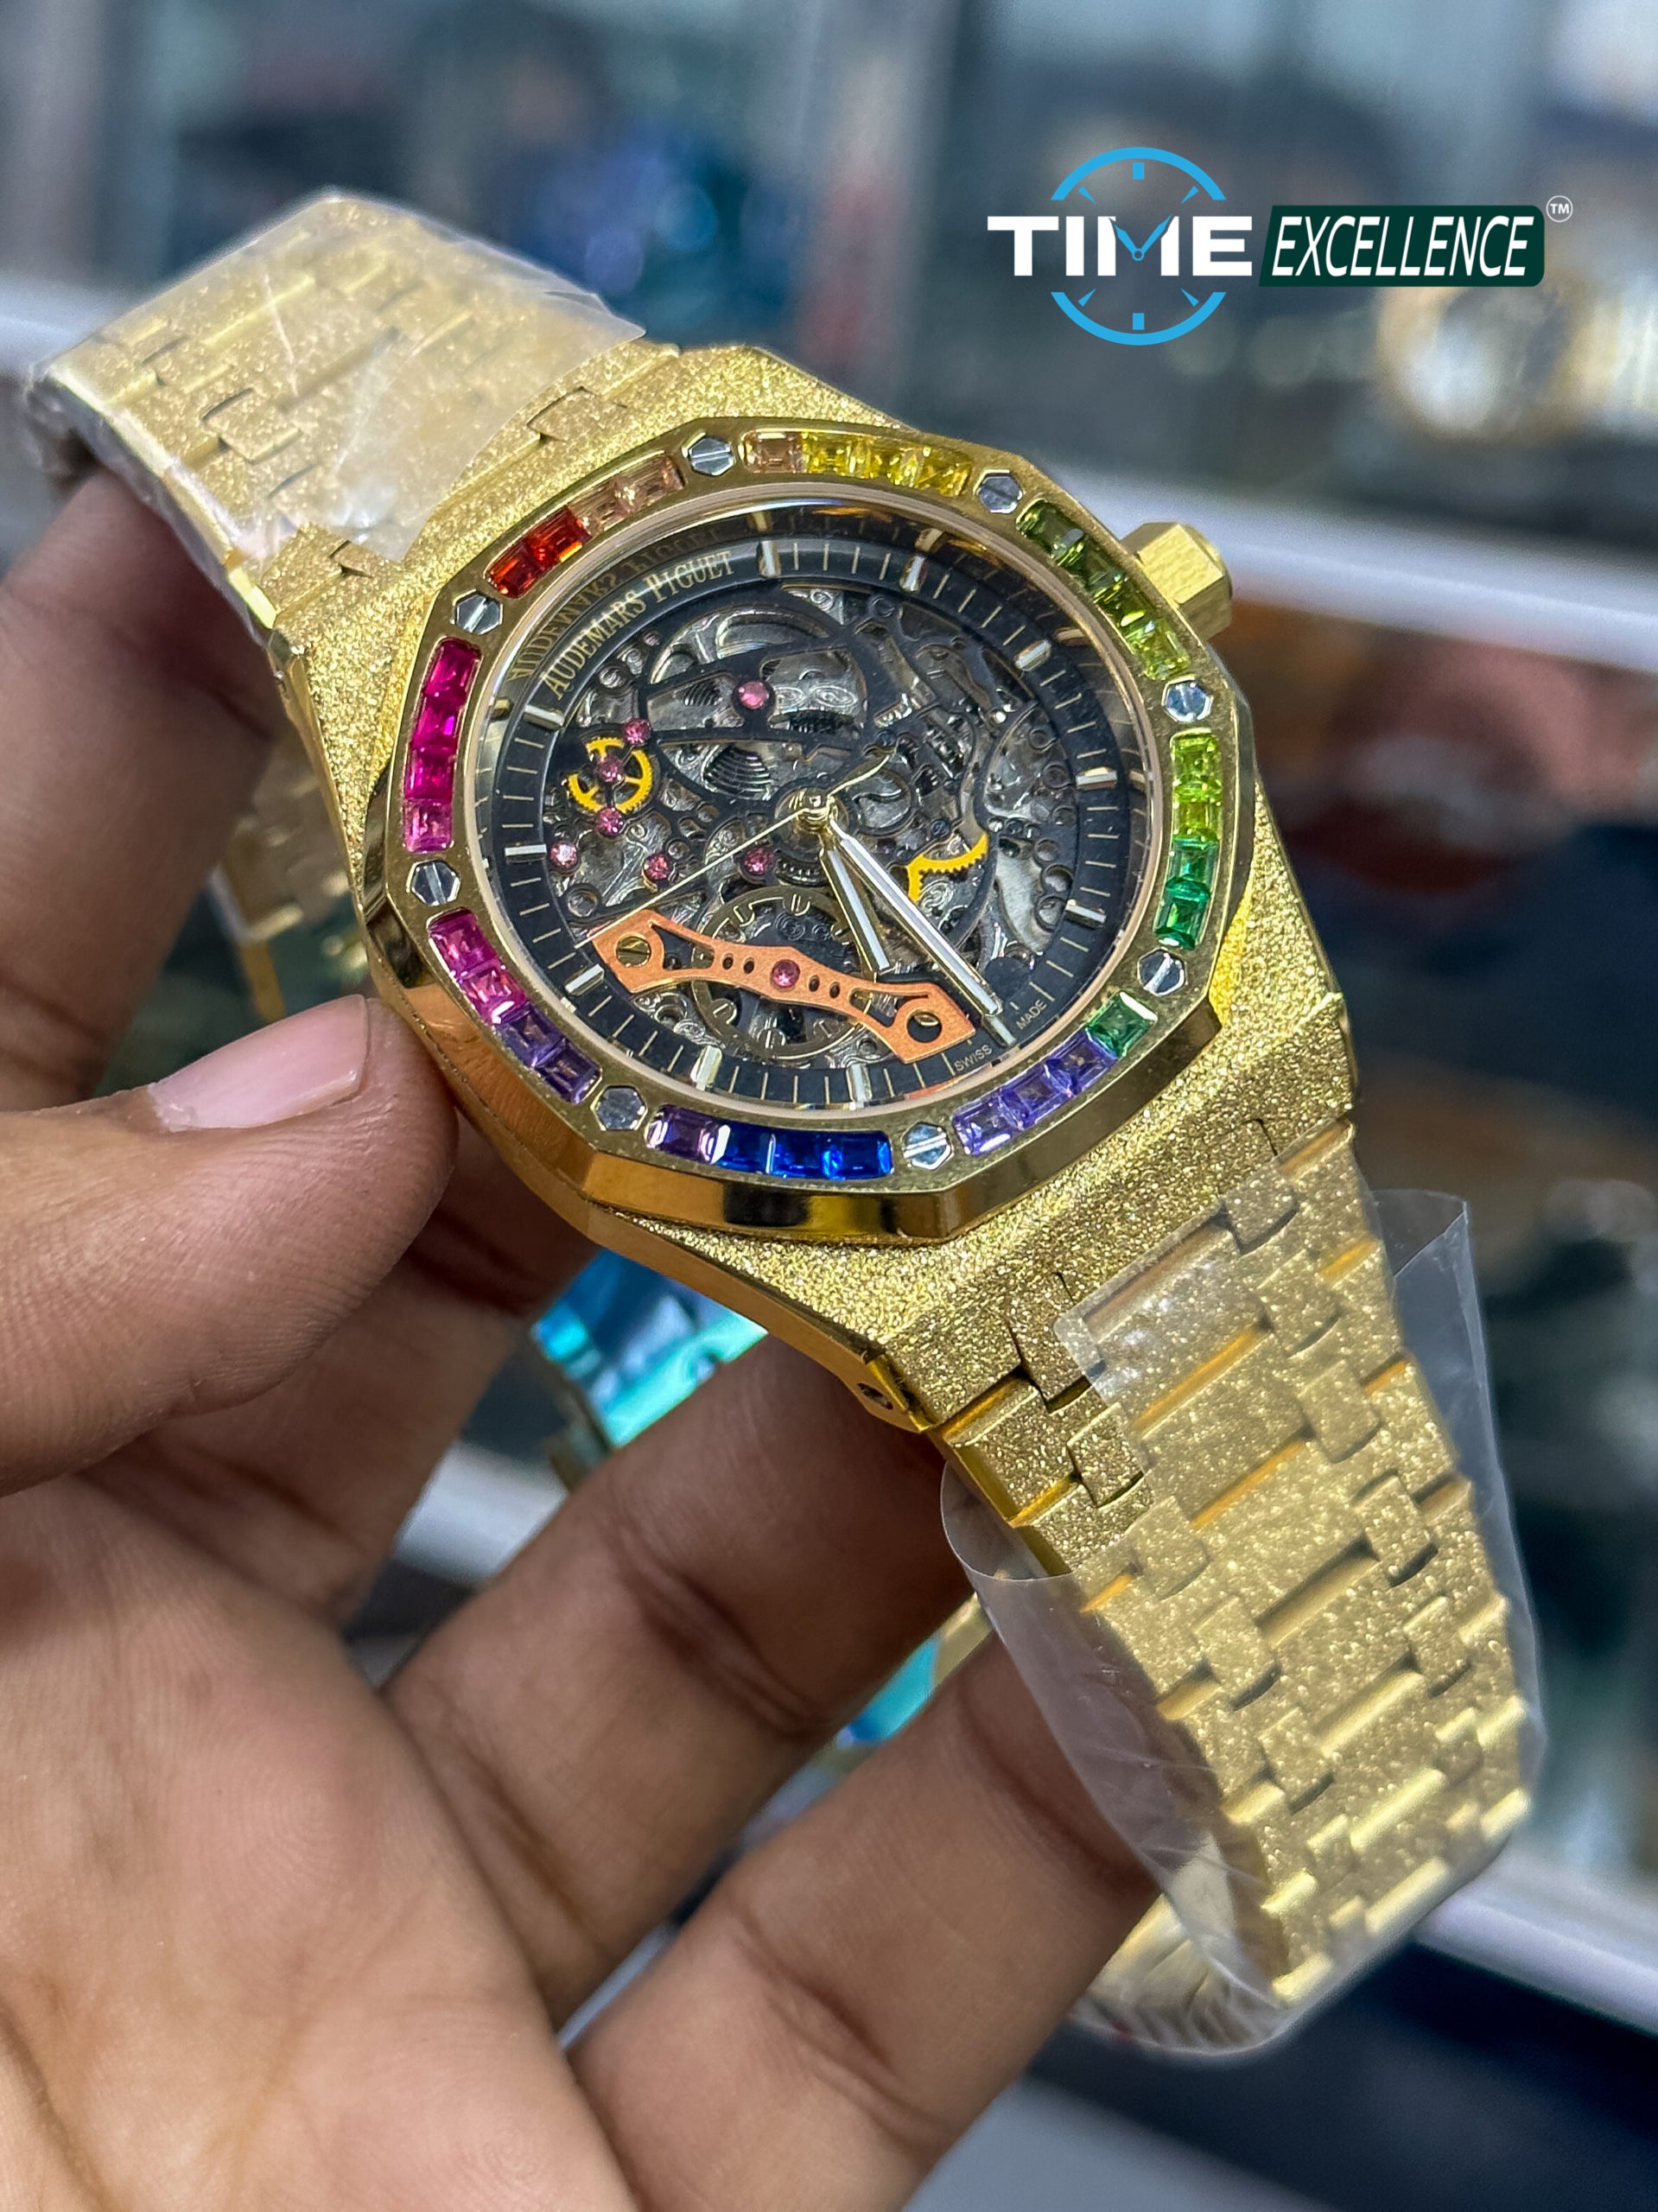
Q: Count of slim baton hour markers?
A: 11